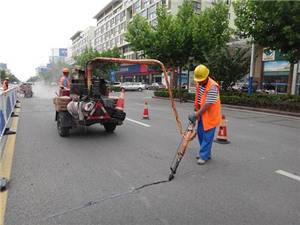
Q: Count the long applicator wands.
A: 1